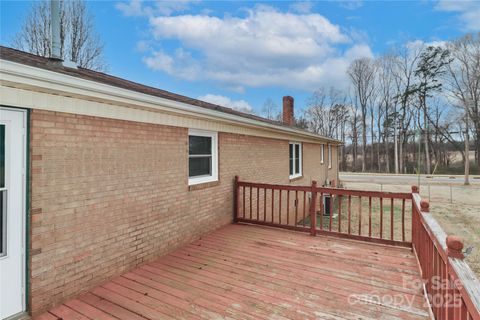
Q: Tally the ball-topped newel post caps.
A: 5